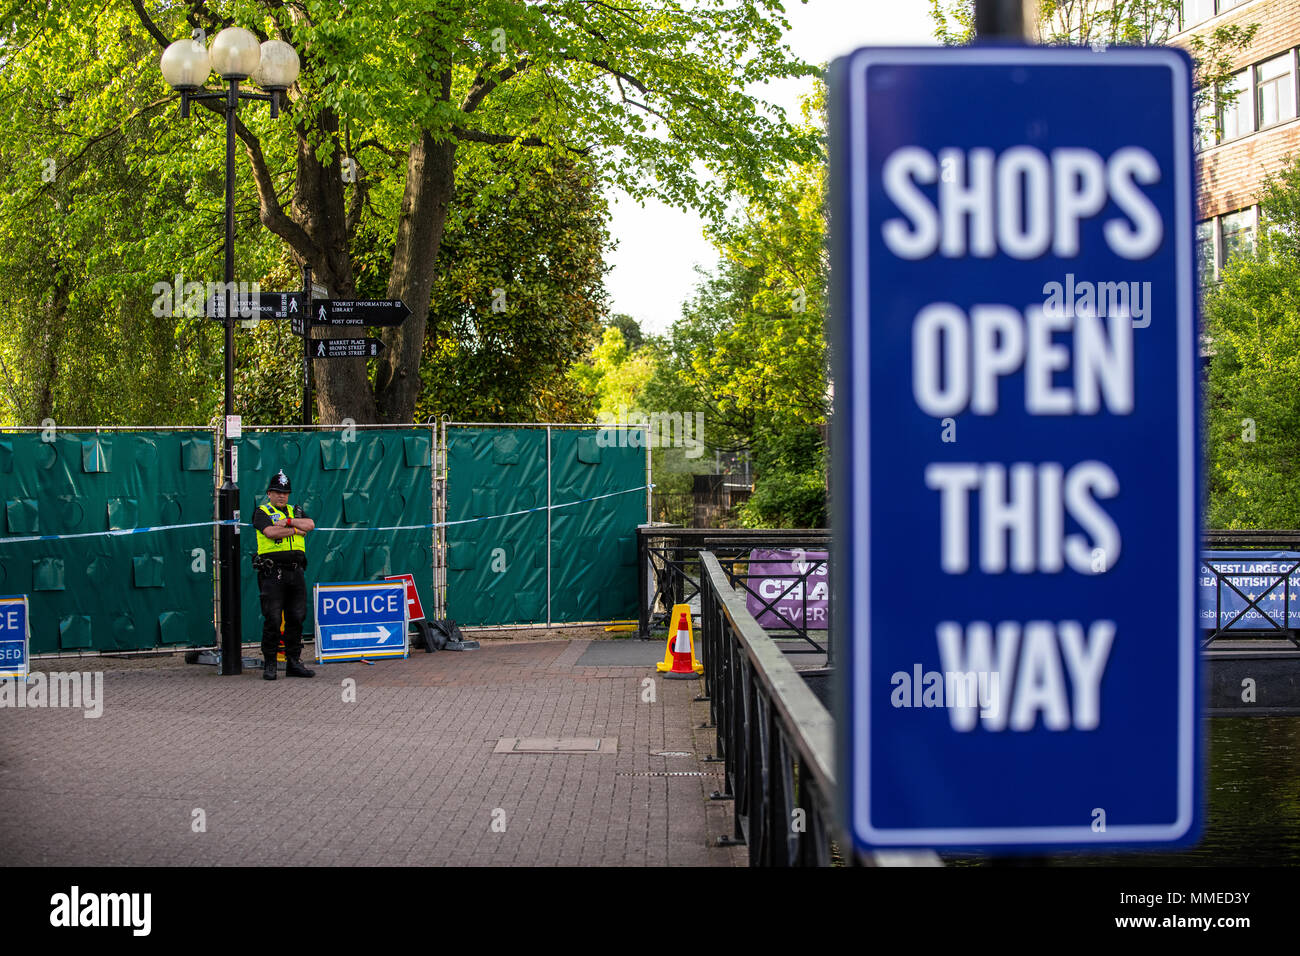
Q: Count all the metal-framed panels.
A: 3